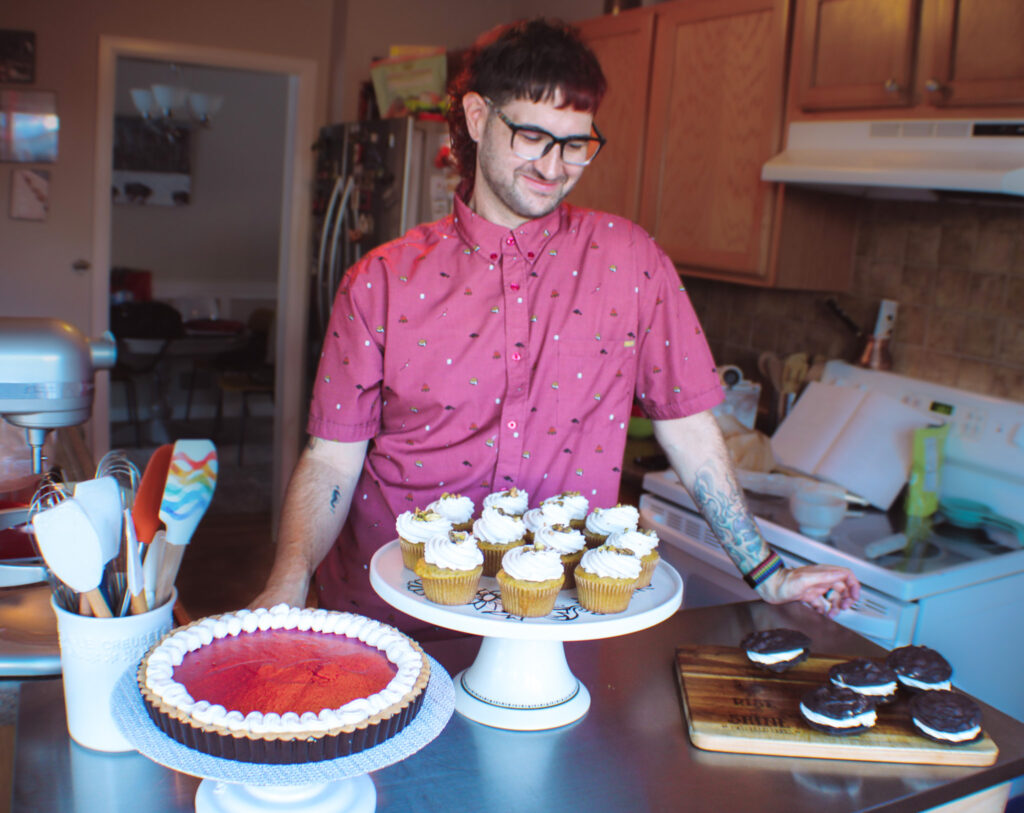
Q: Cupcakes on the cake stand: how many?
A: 12